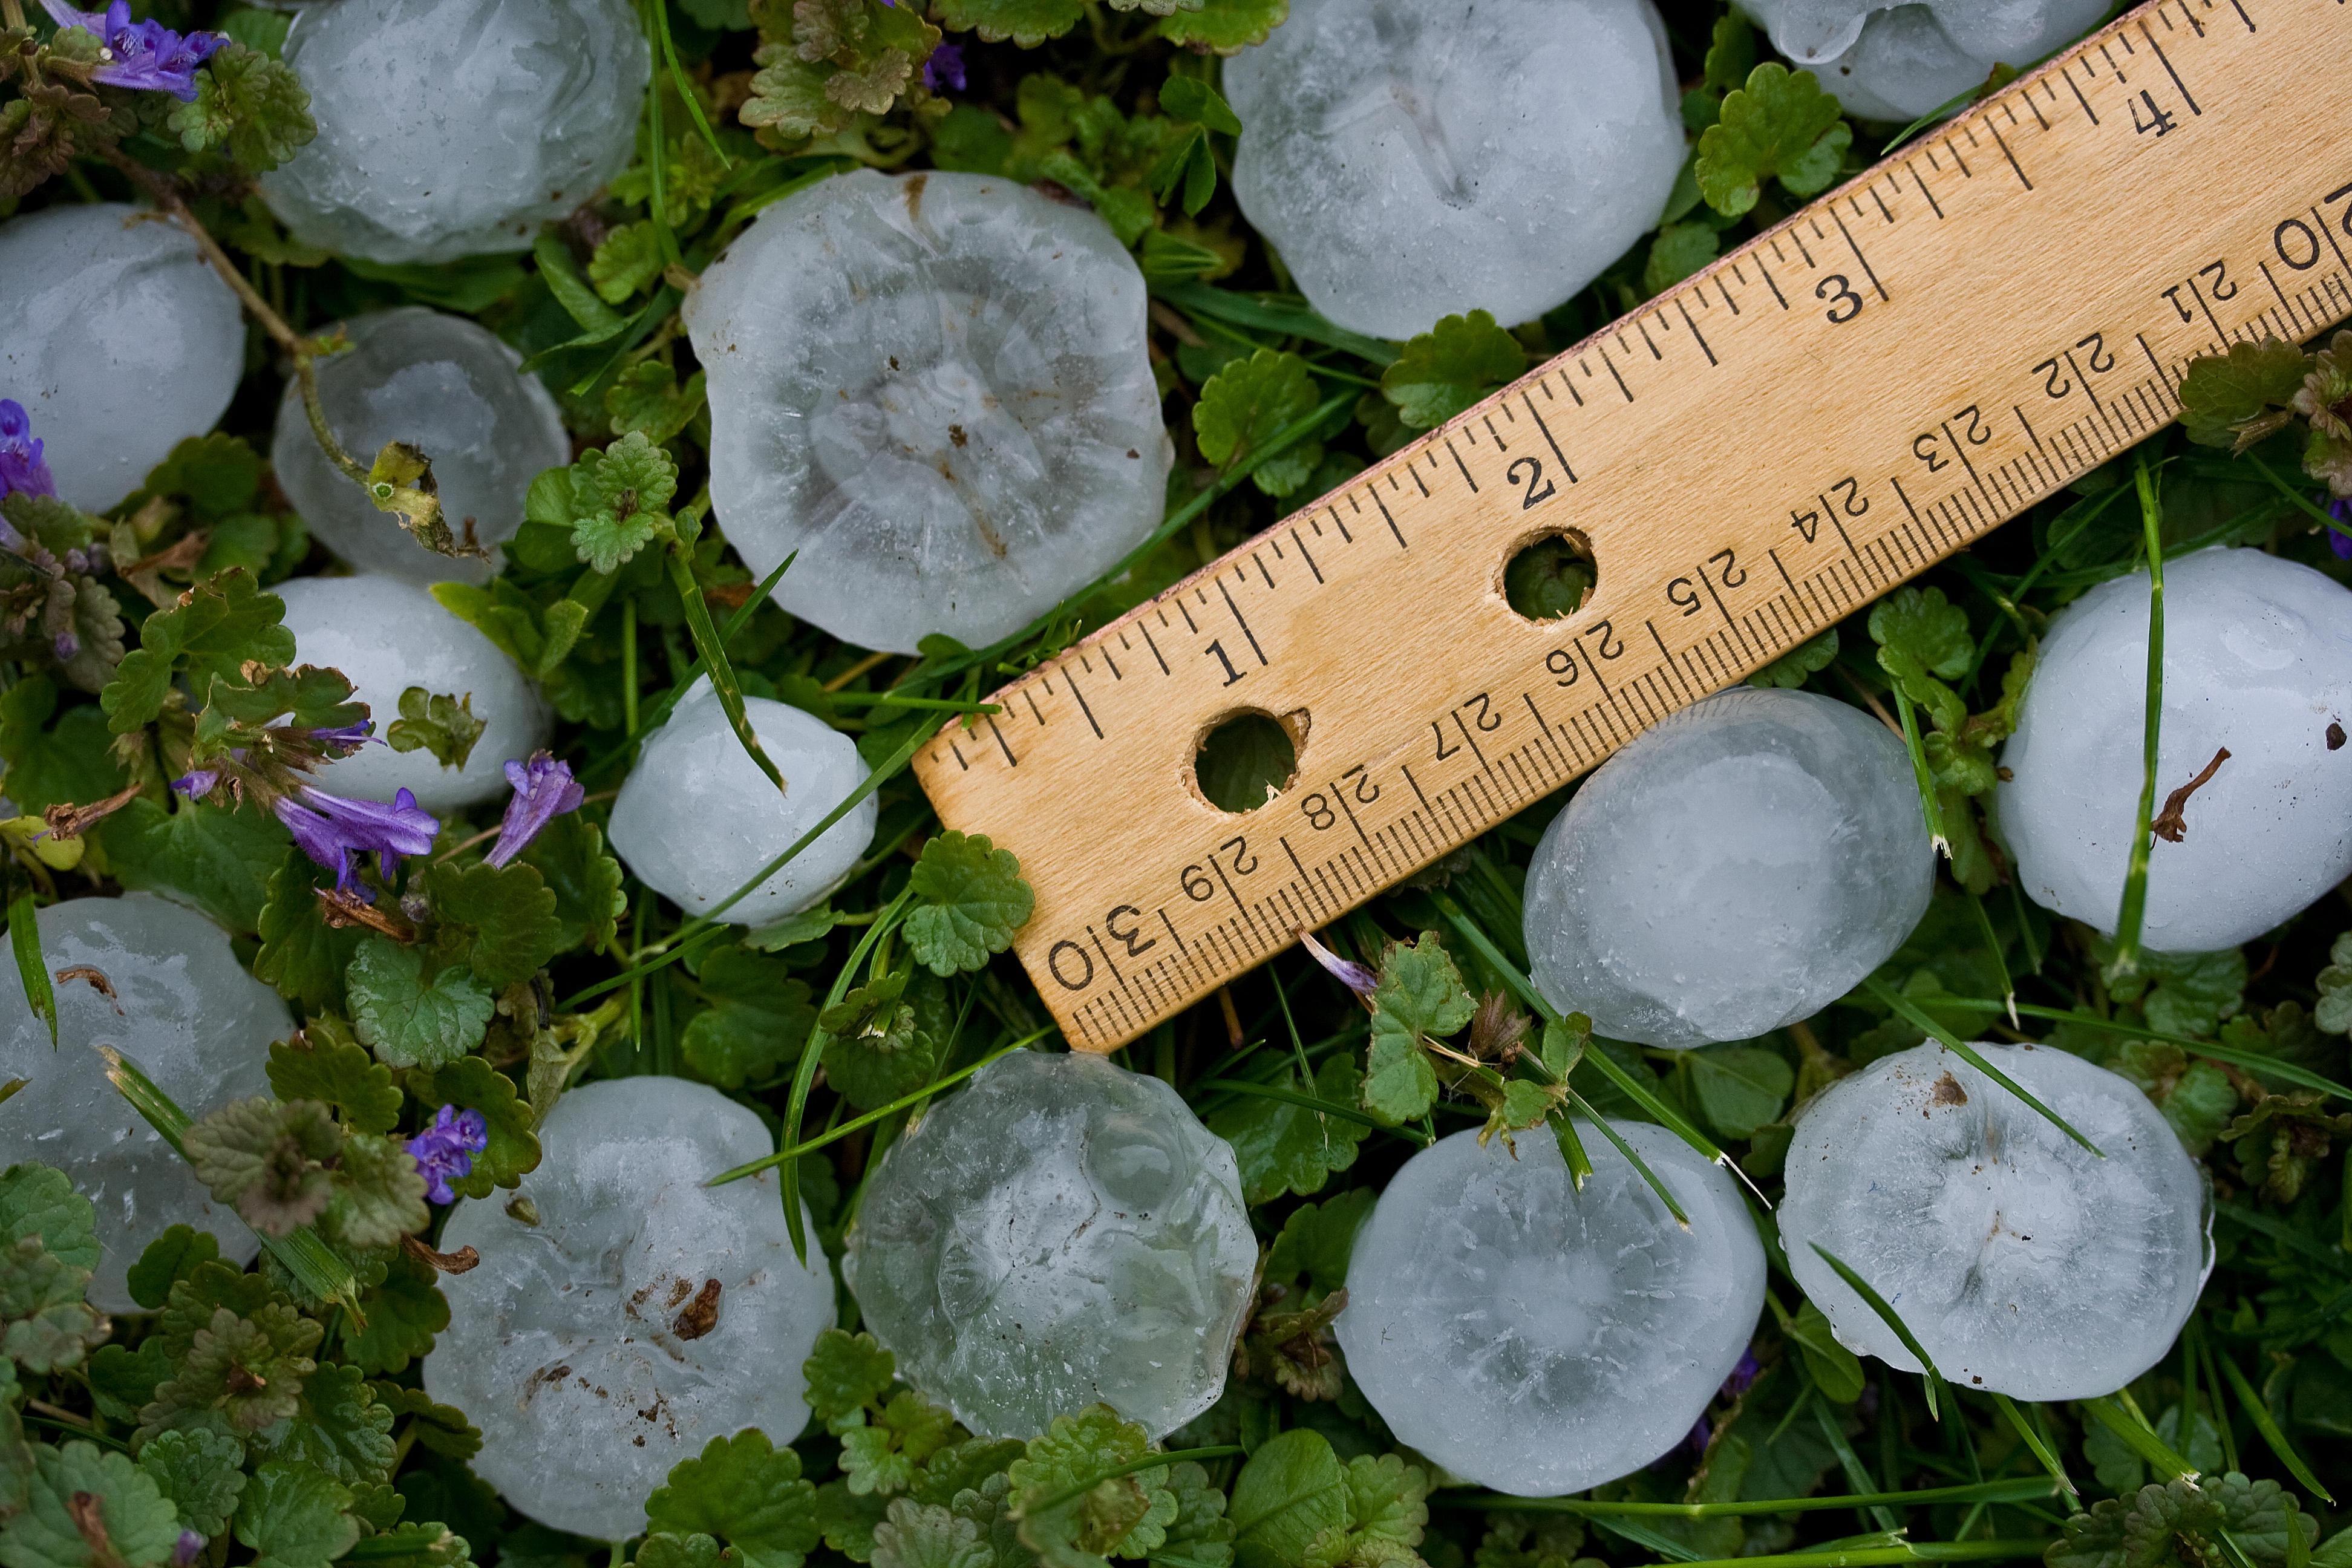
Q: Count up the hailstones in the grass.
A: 15